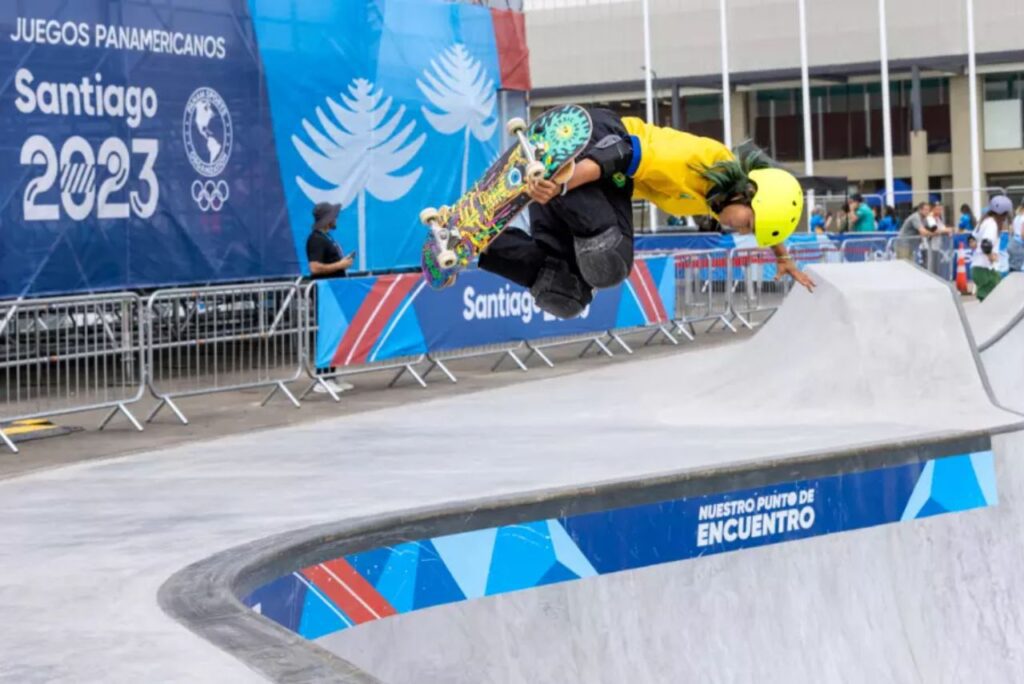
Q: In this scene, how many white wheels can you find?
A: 4